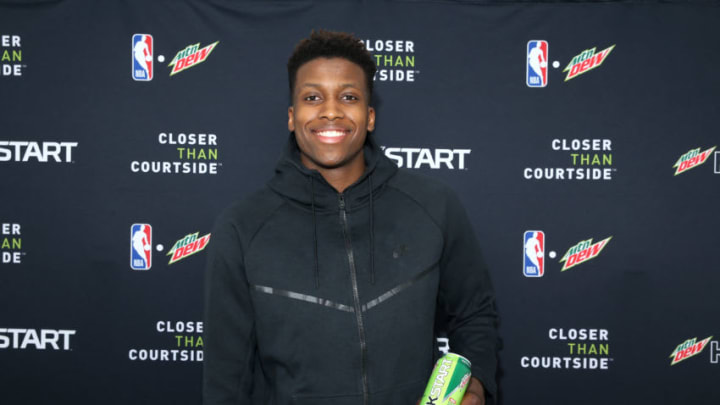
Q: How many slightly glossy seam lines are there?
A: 2